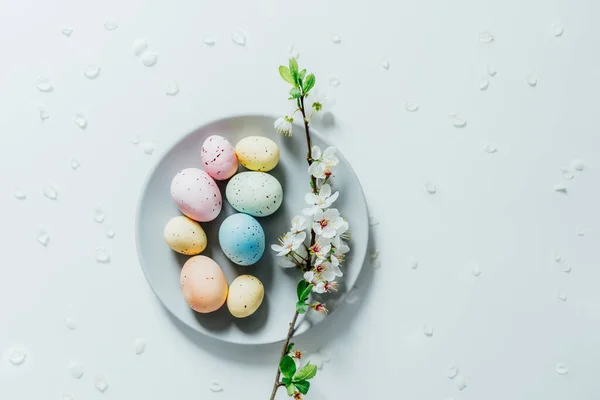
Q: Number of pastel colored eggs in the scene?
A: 8